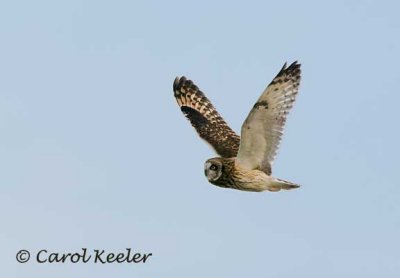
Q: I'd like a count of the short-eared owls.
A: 1